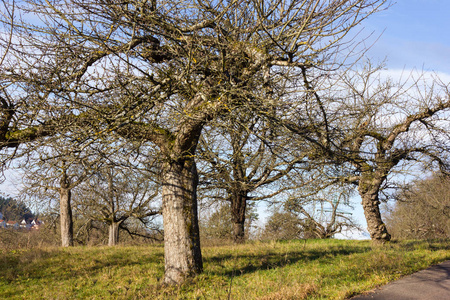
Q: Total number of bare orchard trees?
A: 5